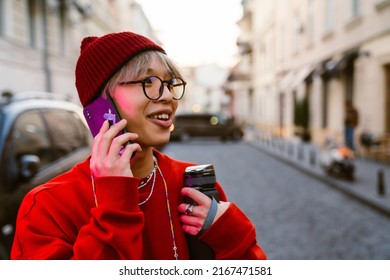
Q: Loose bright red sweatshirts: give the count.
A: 1